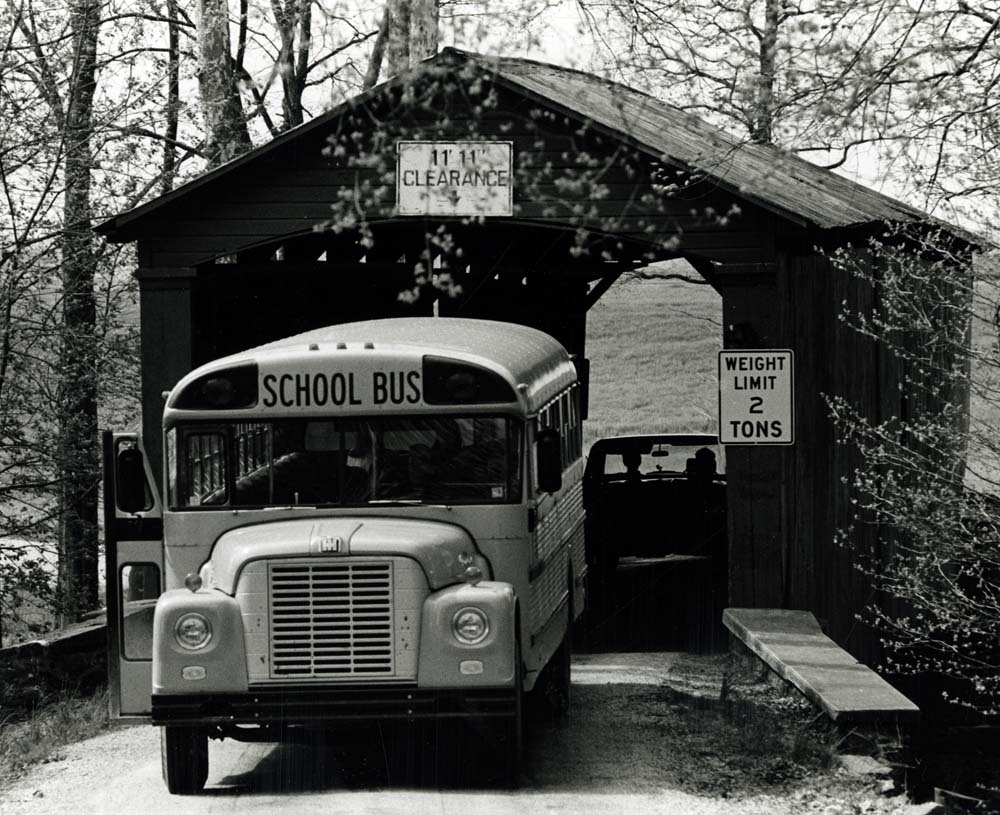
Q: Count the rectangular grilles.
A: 1